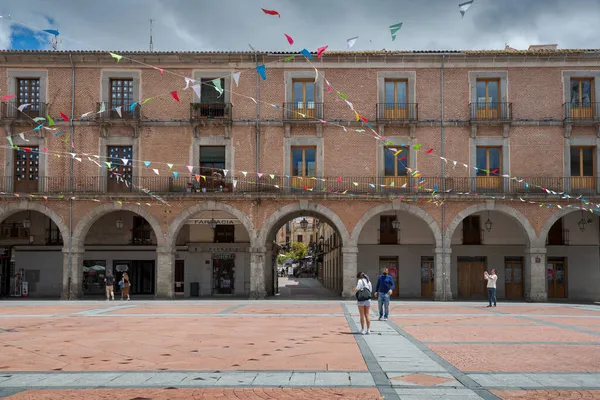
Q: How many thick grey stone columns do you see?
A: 6